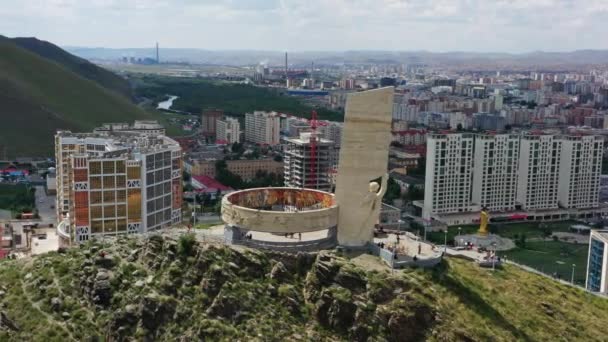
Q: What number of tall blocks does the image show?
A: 4